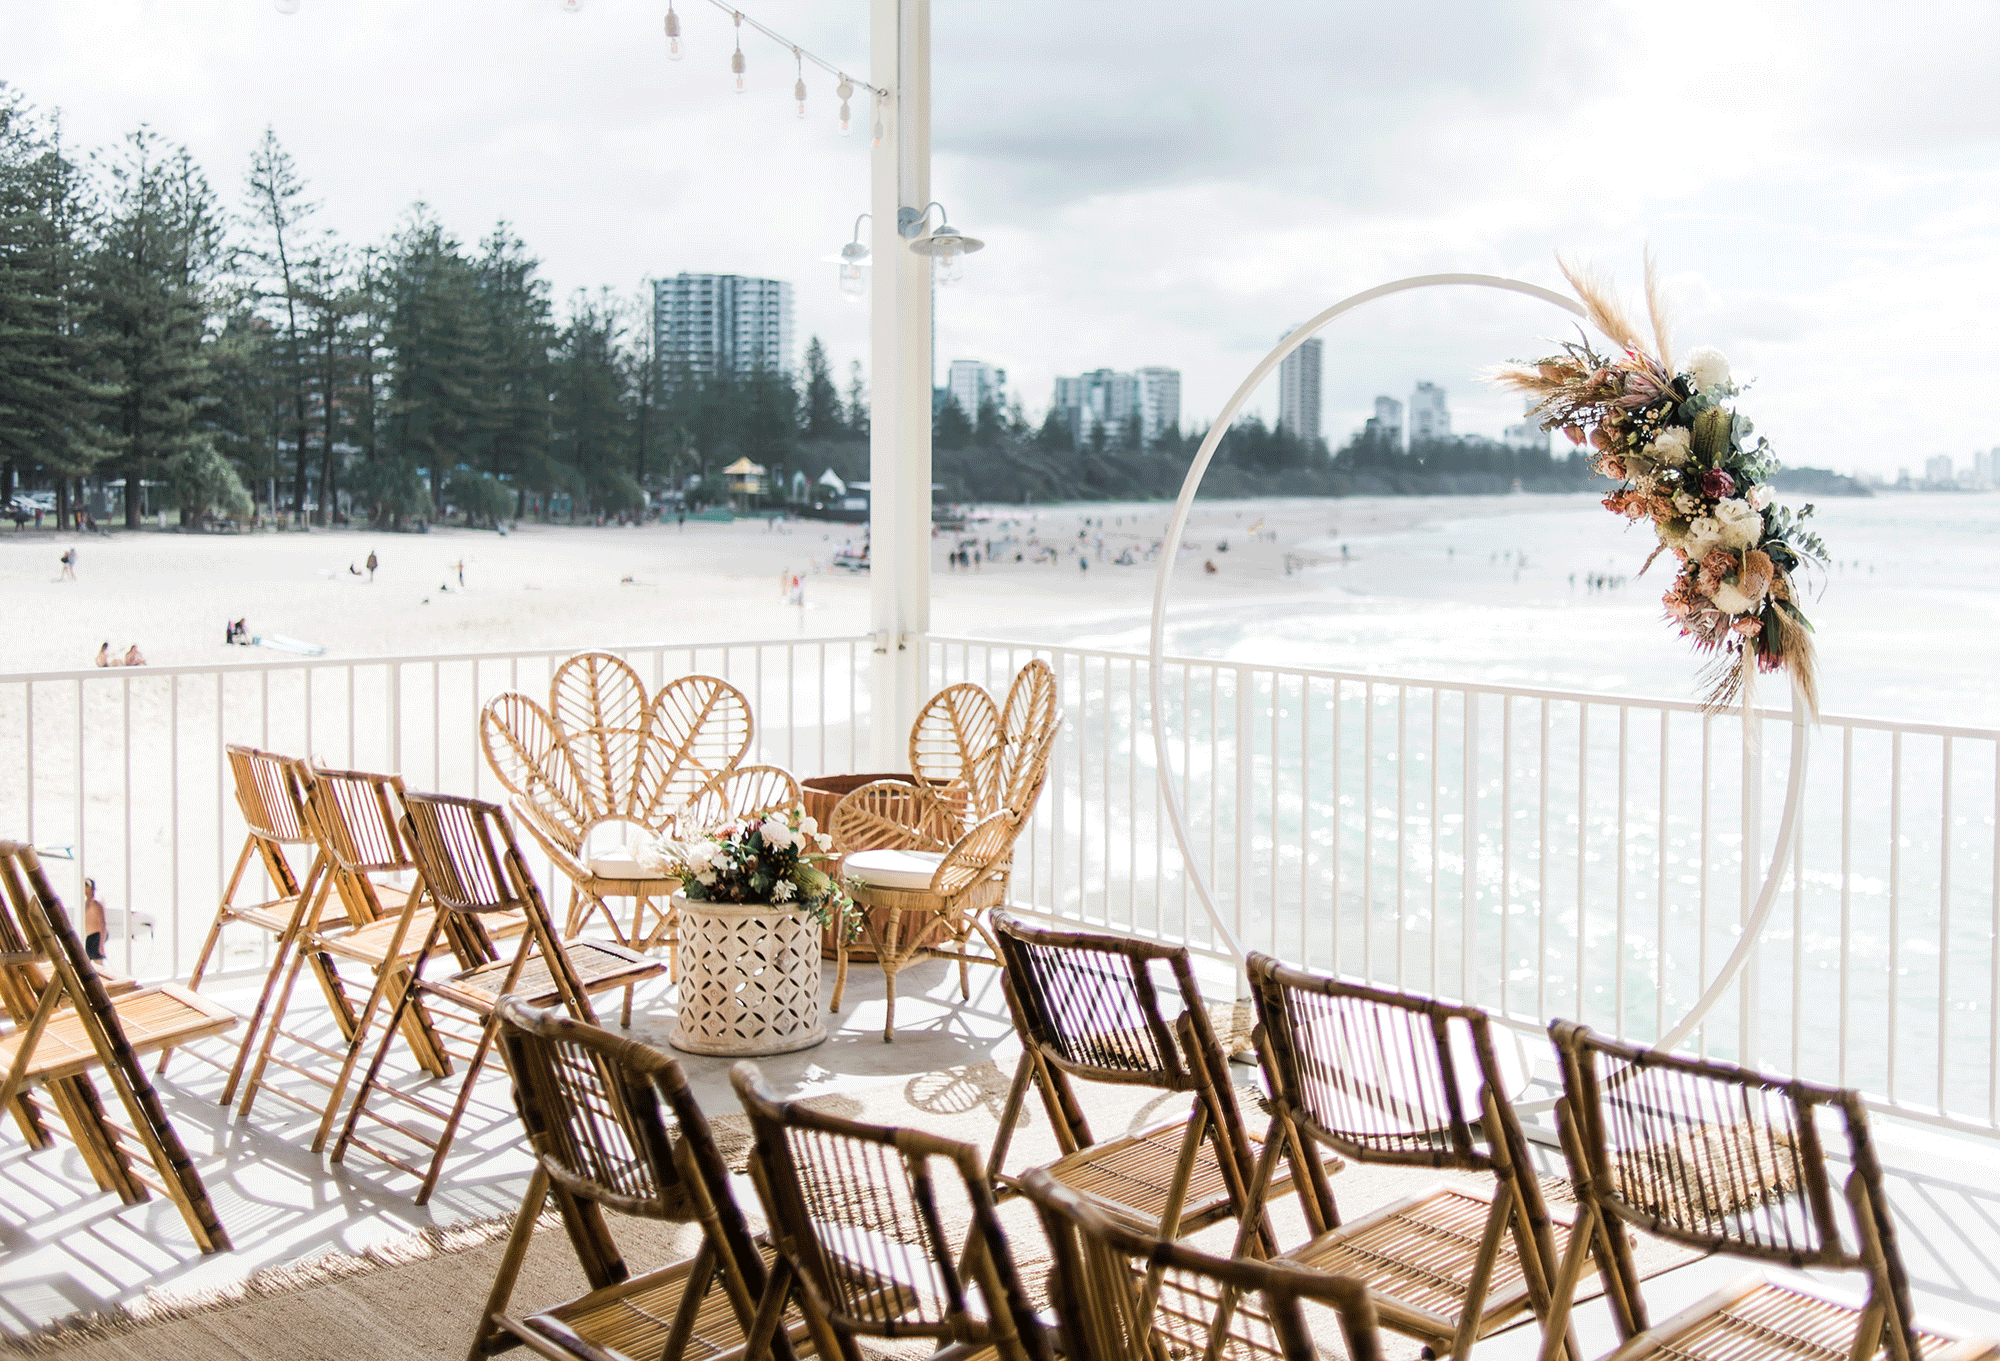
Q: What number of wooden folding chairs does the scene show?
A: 11